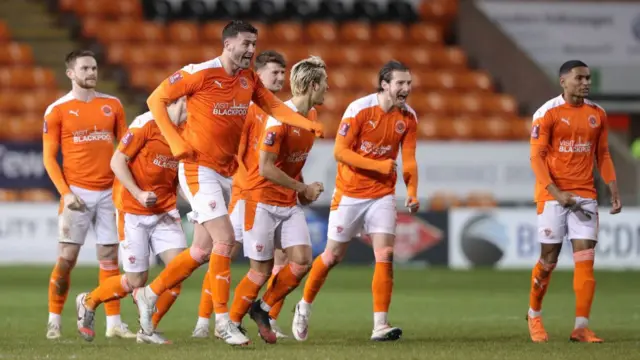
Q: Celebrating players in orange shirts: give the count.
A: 7